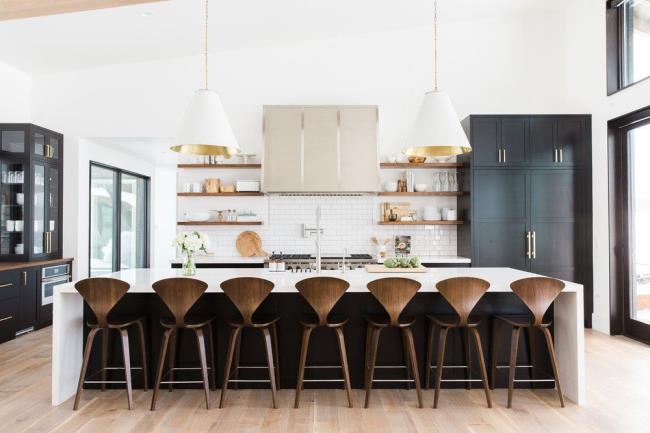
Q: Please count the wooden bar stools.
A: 7